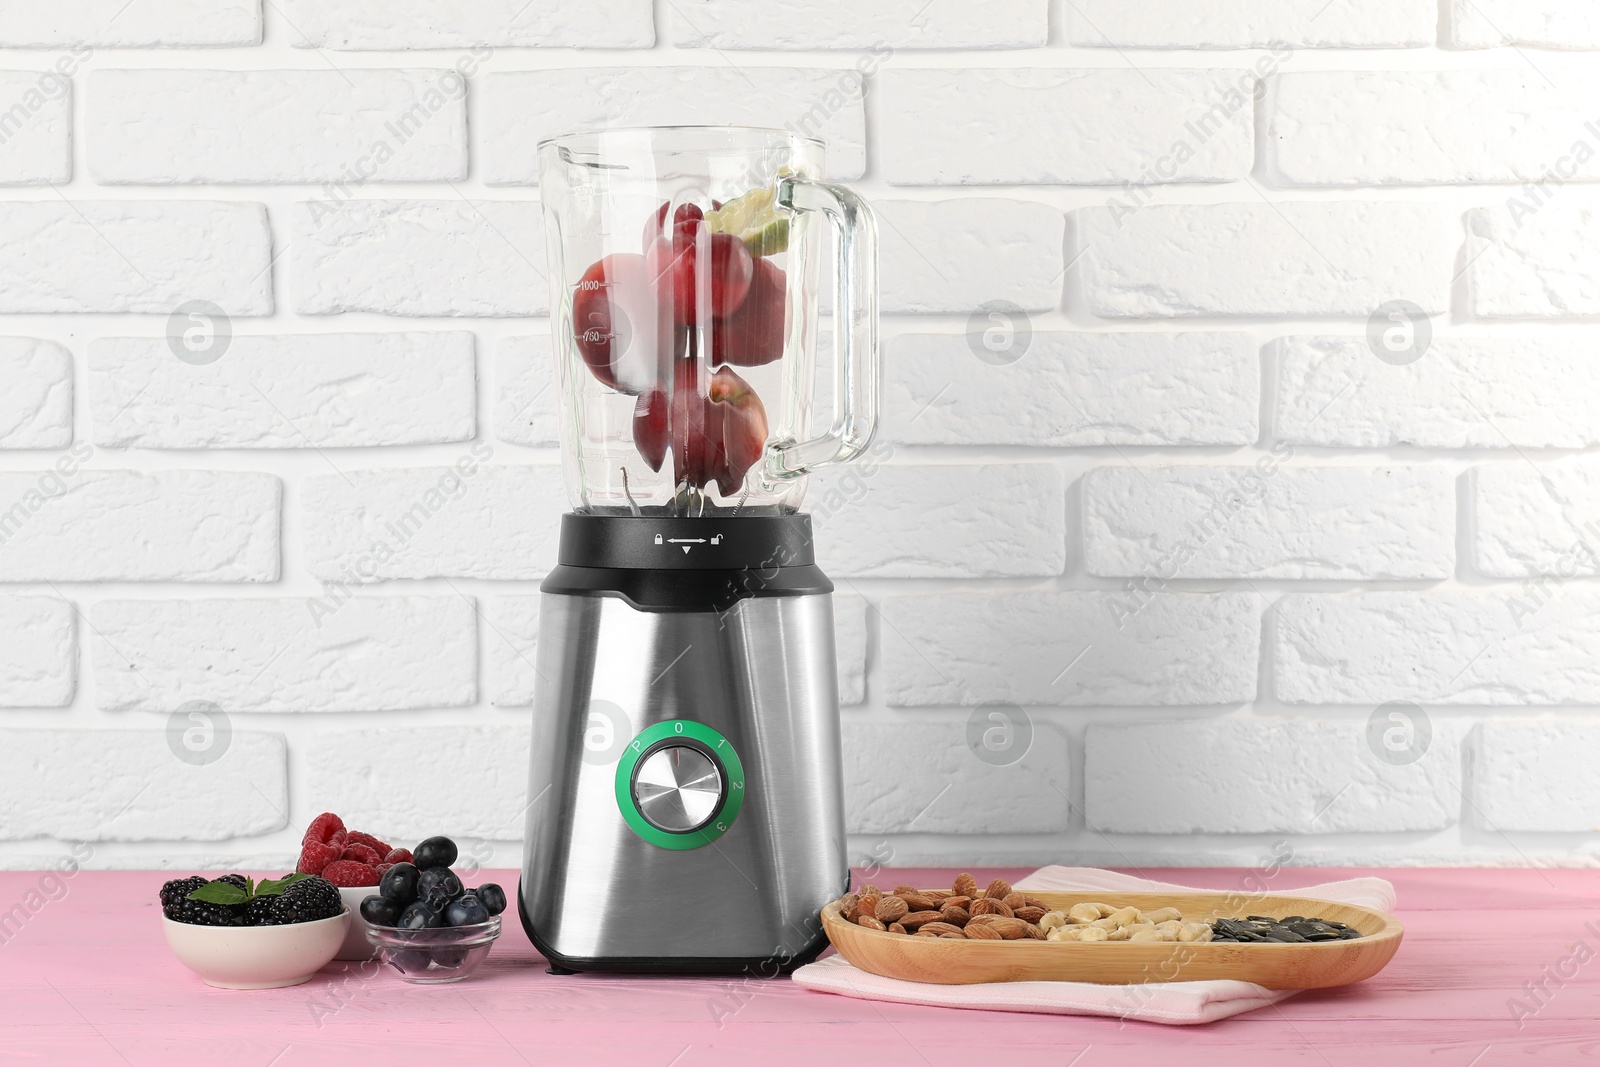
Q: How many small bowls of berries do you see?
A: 3